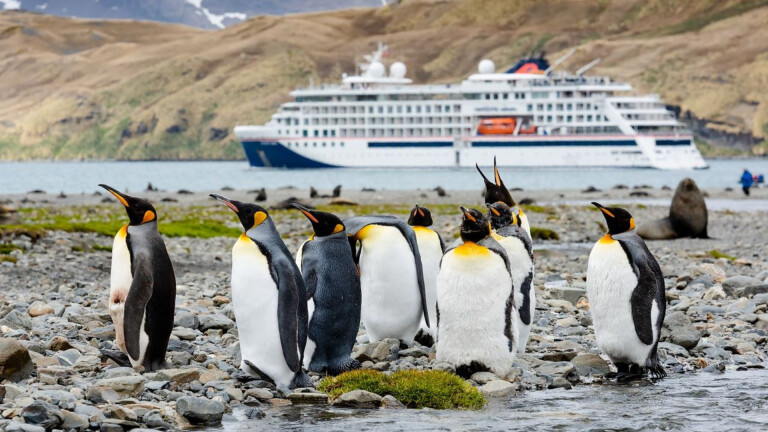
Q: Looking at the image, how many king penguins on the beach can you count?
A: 9